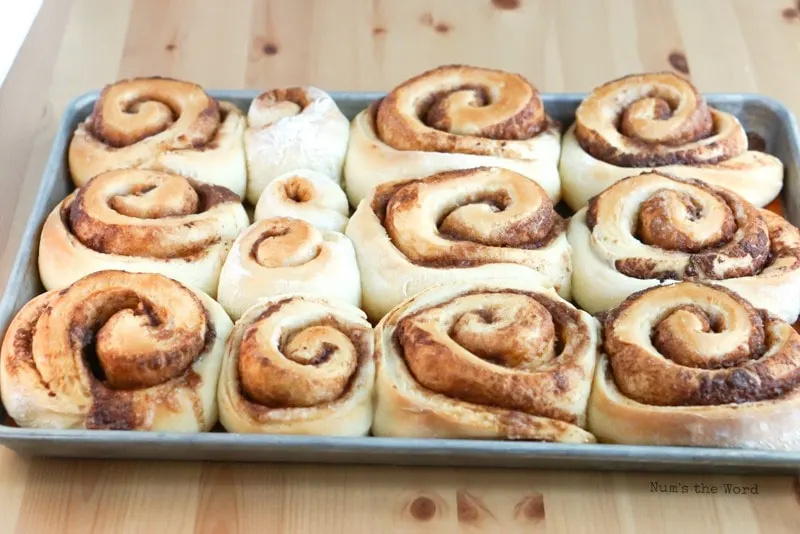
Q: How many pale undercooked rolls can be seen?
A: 3